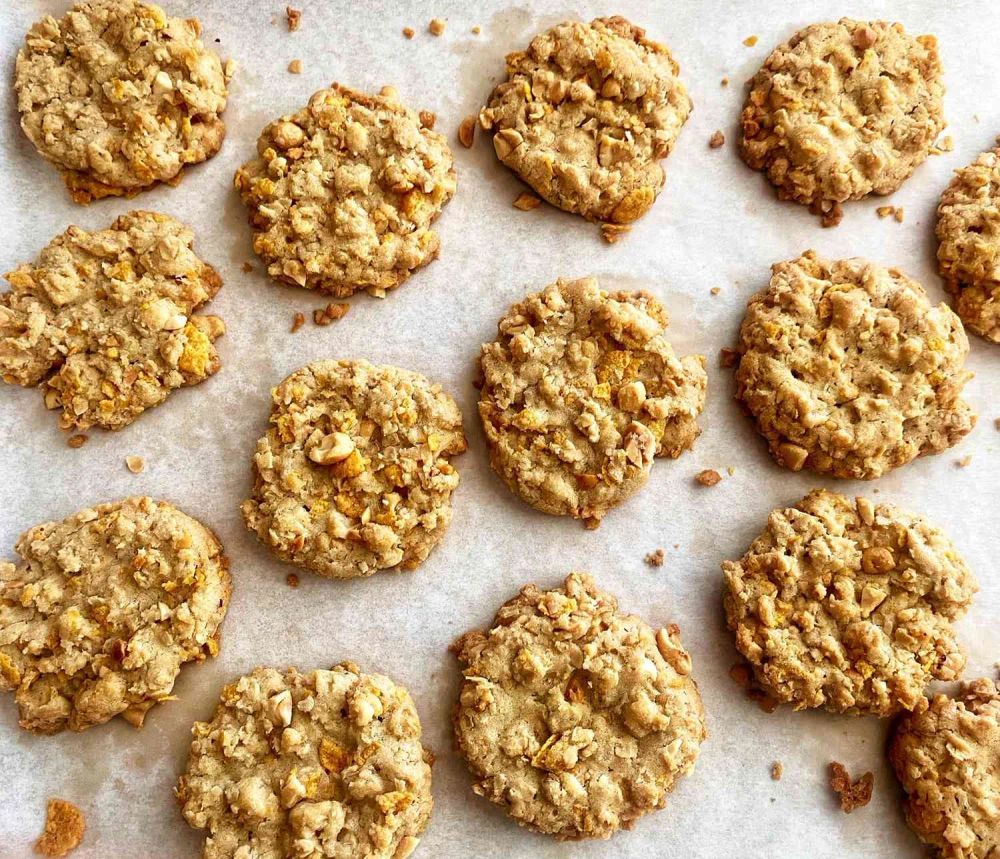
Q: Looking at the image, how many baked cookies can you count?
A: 14